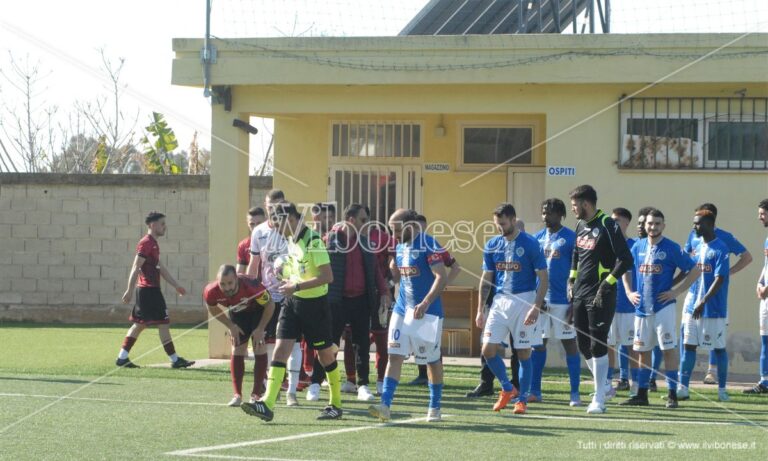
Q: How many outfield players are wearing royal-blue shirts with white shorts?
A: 9